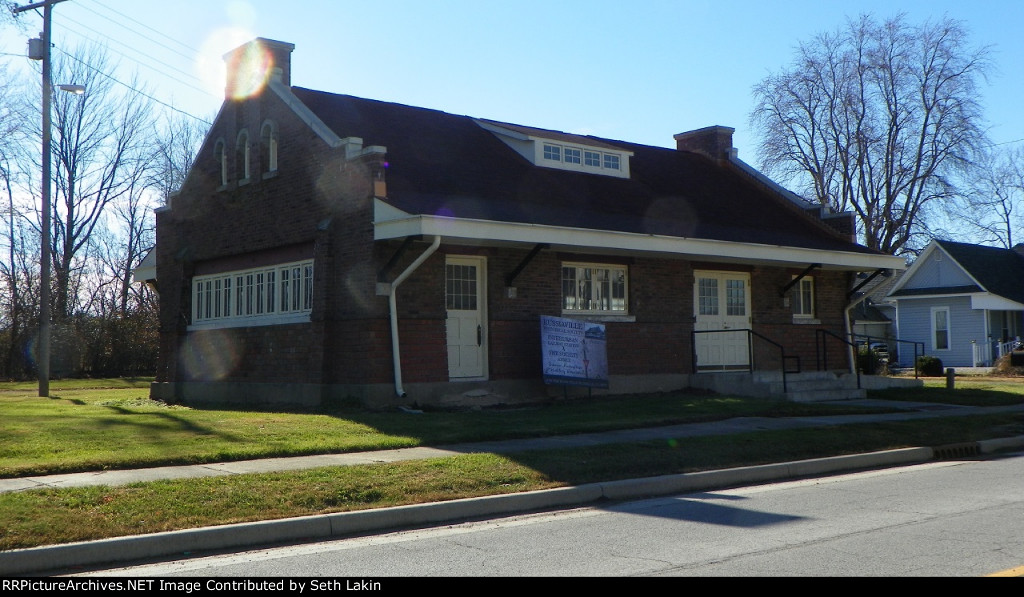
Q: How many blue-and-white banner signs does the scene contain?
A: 1